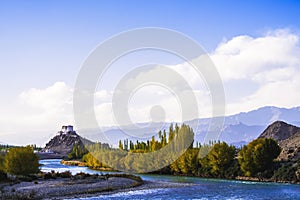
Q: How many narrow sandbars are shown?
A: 1